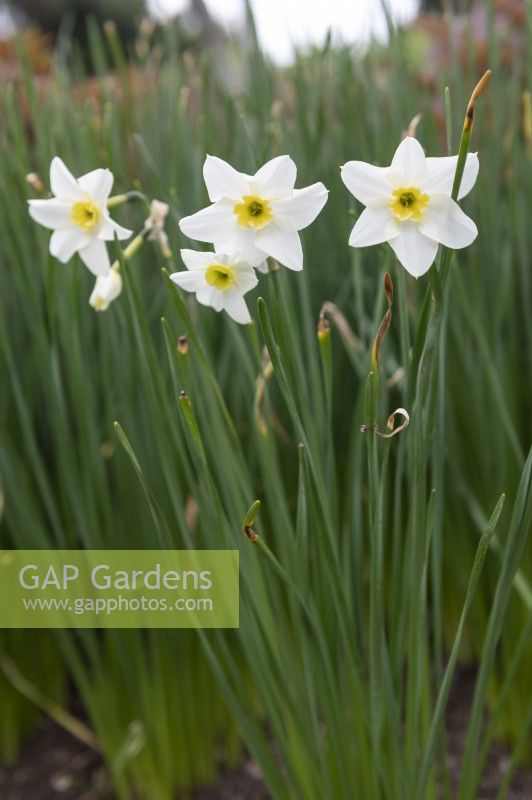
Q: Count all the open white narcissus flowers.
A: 4